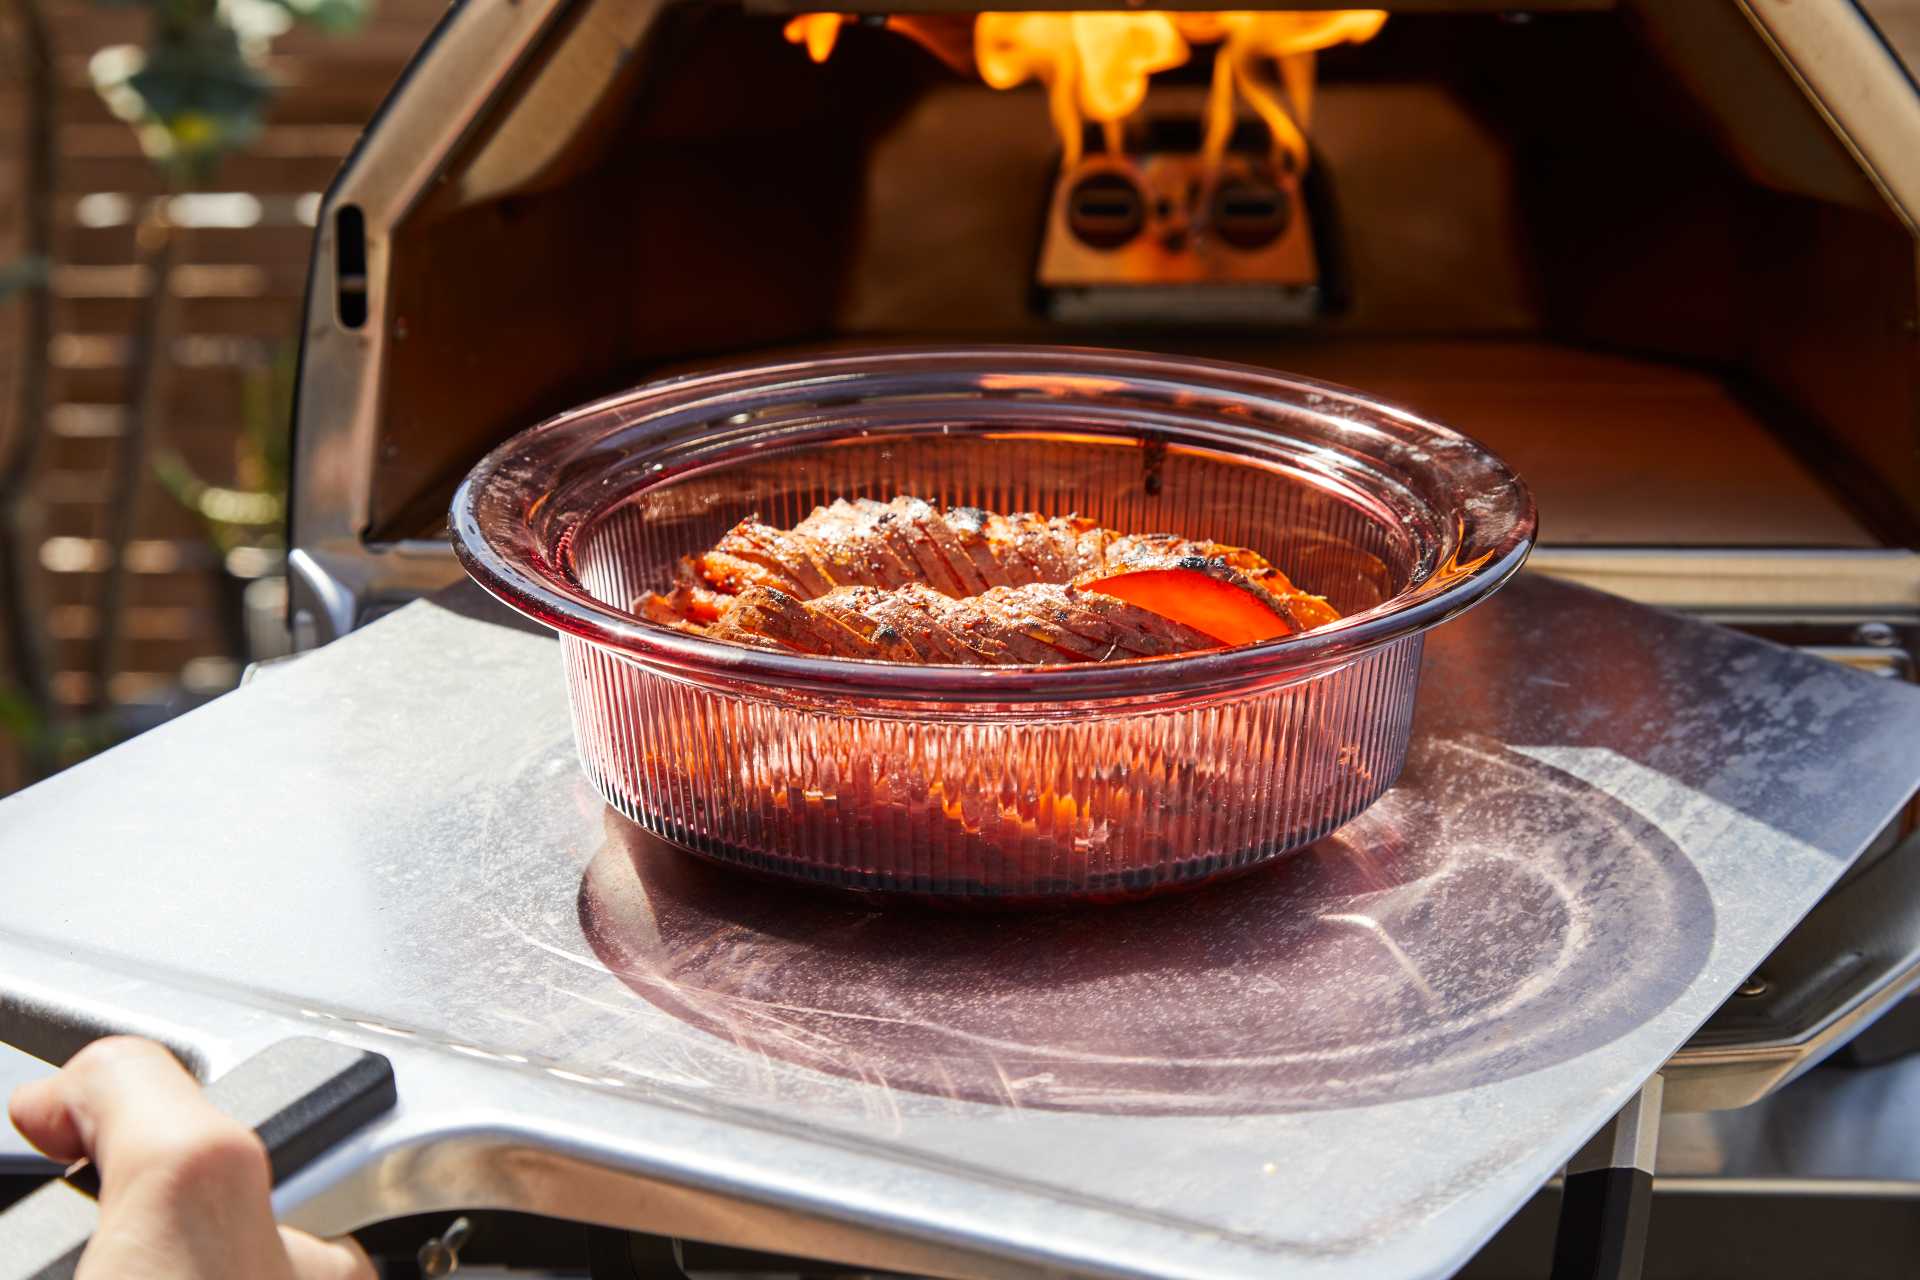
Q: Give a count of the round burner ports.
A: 2